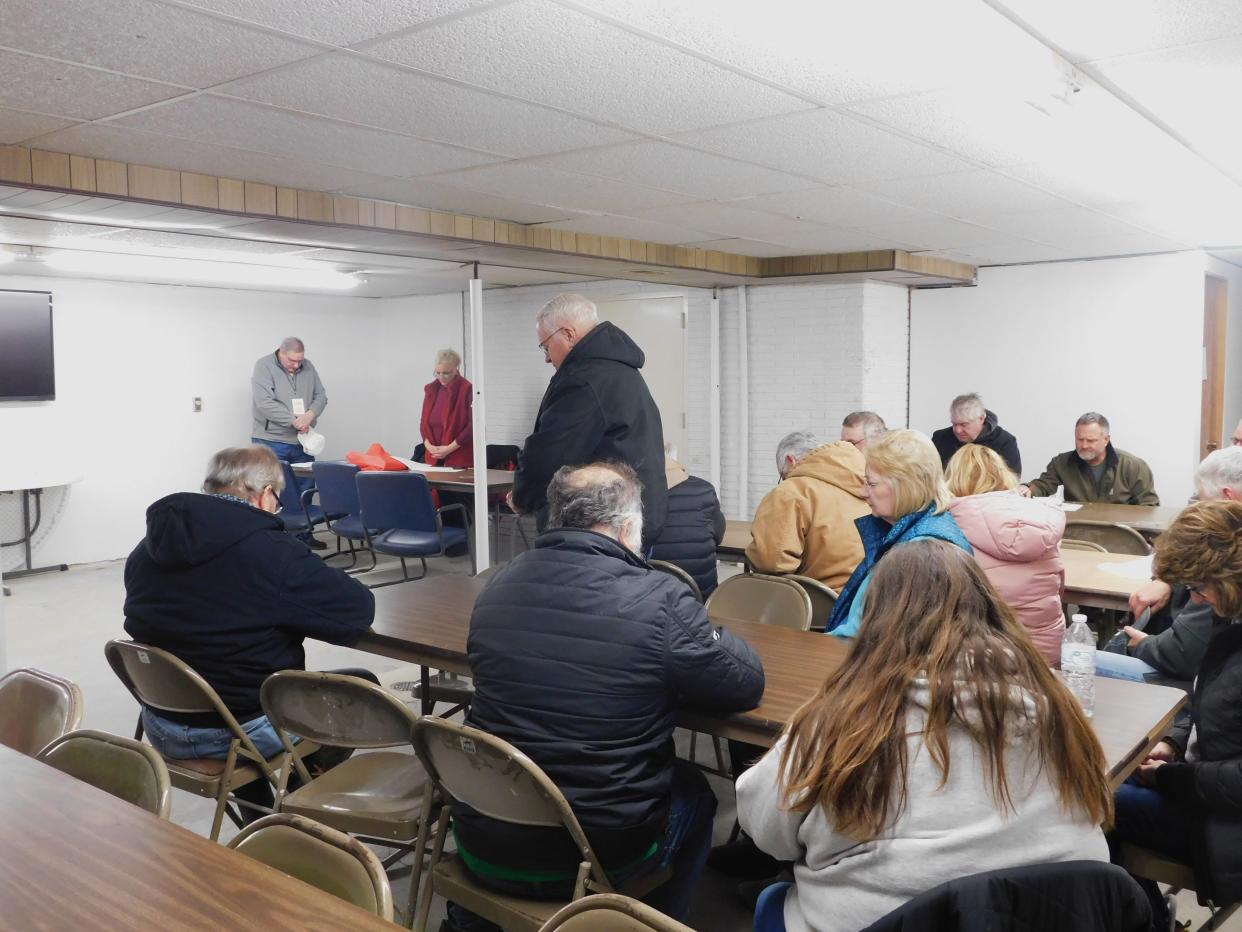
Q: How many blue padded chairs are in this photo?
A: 3